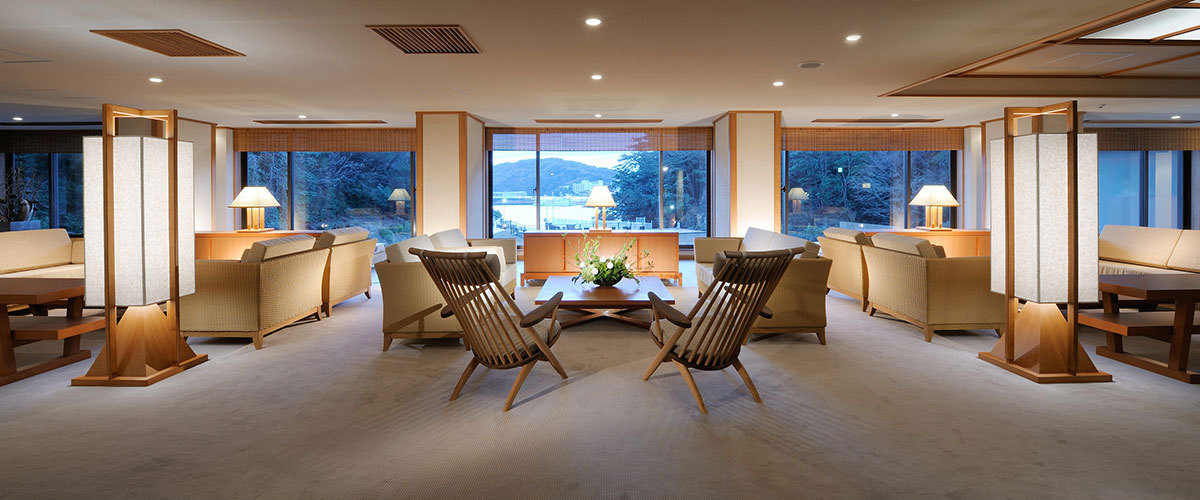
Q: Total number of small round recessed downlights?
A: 10